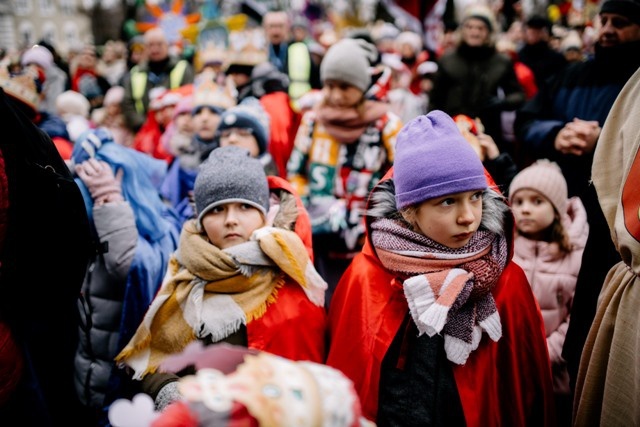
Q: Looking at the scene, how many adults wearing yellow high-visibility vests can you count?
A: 2